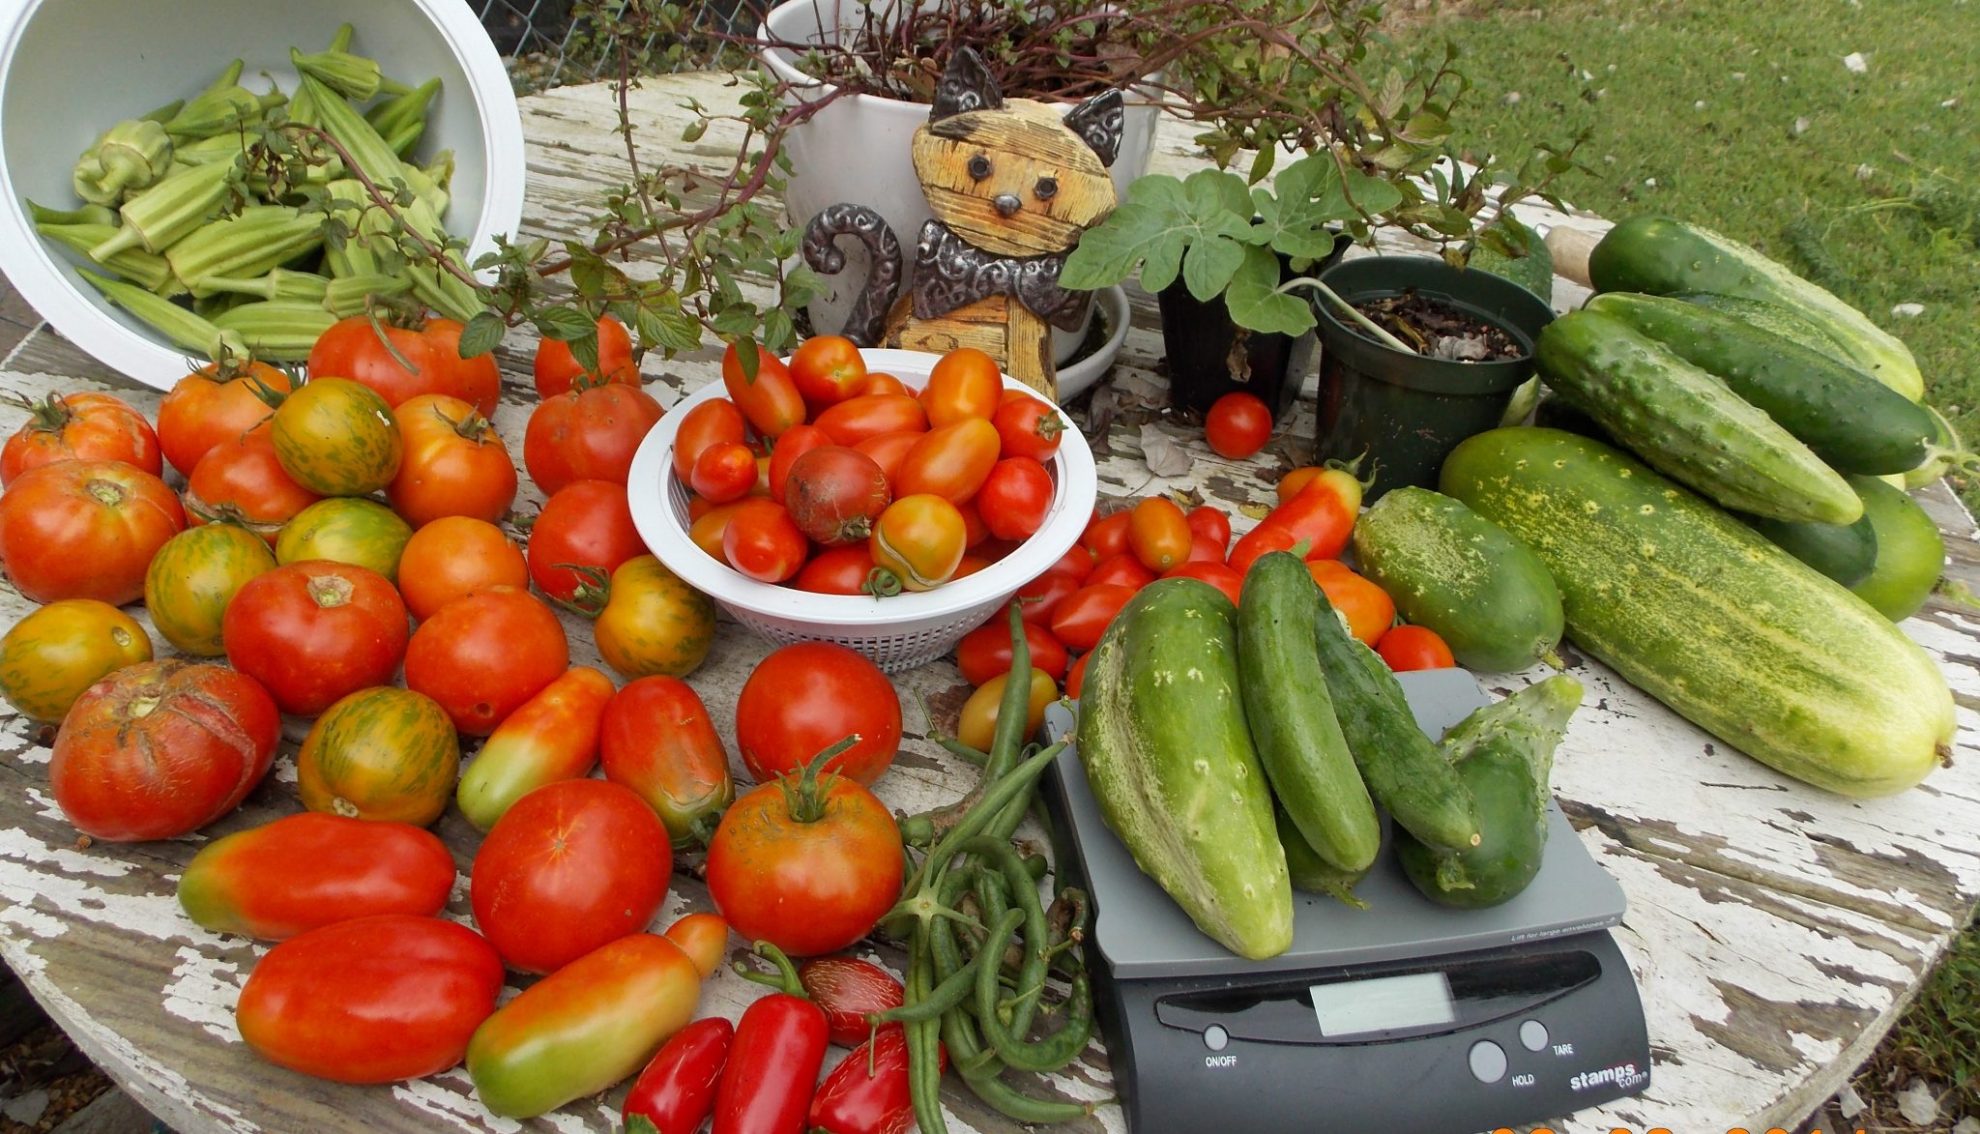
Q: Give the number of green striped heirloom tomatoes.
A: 6